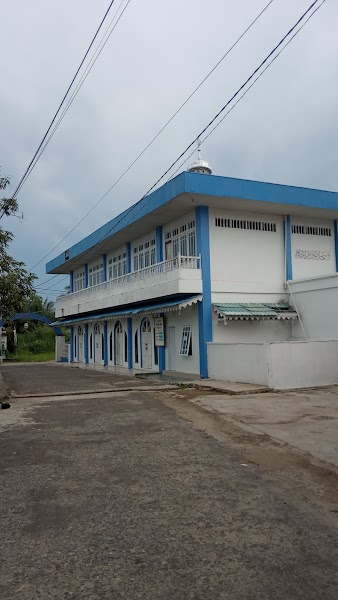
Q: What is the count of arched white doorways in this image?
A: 4